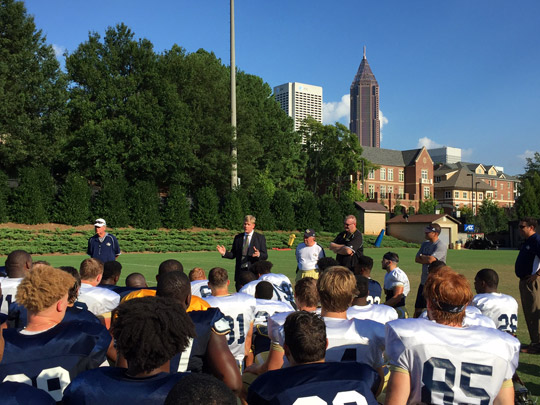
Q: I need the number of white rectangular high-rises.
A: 1